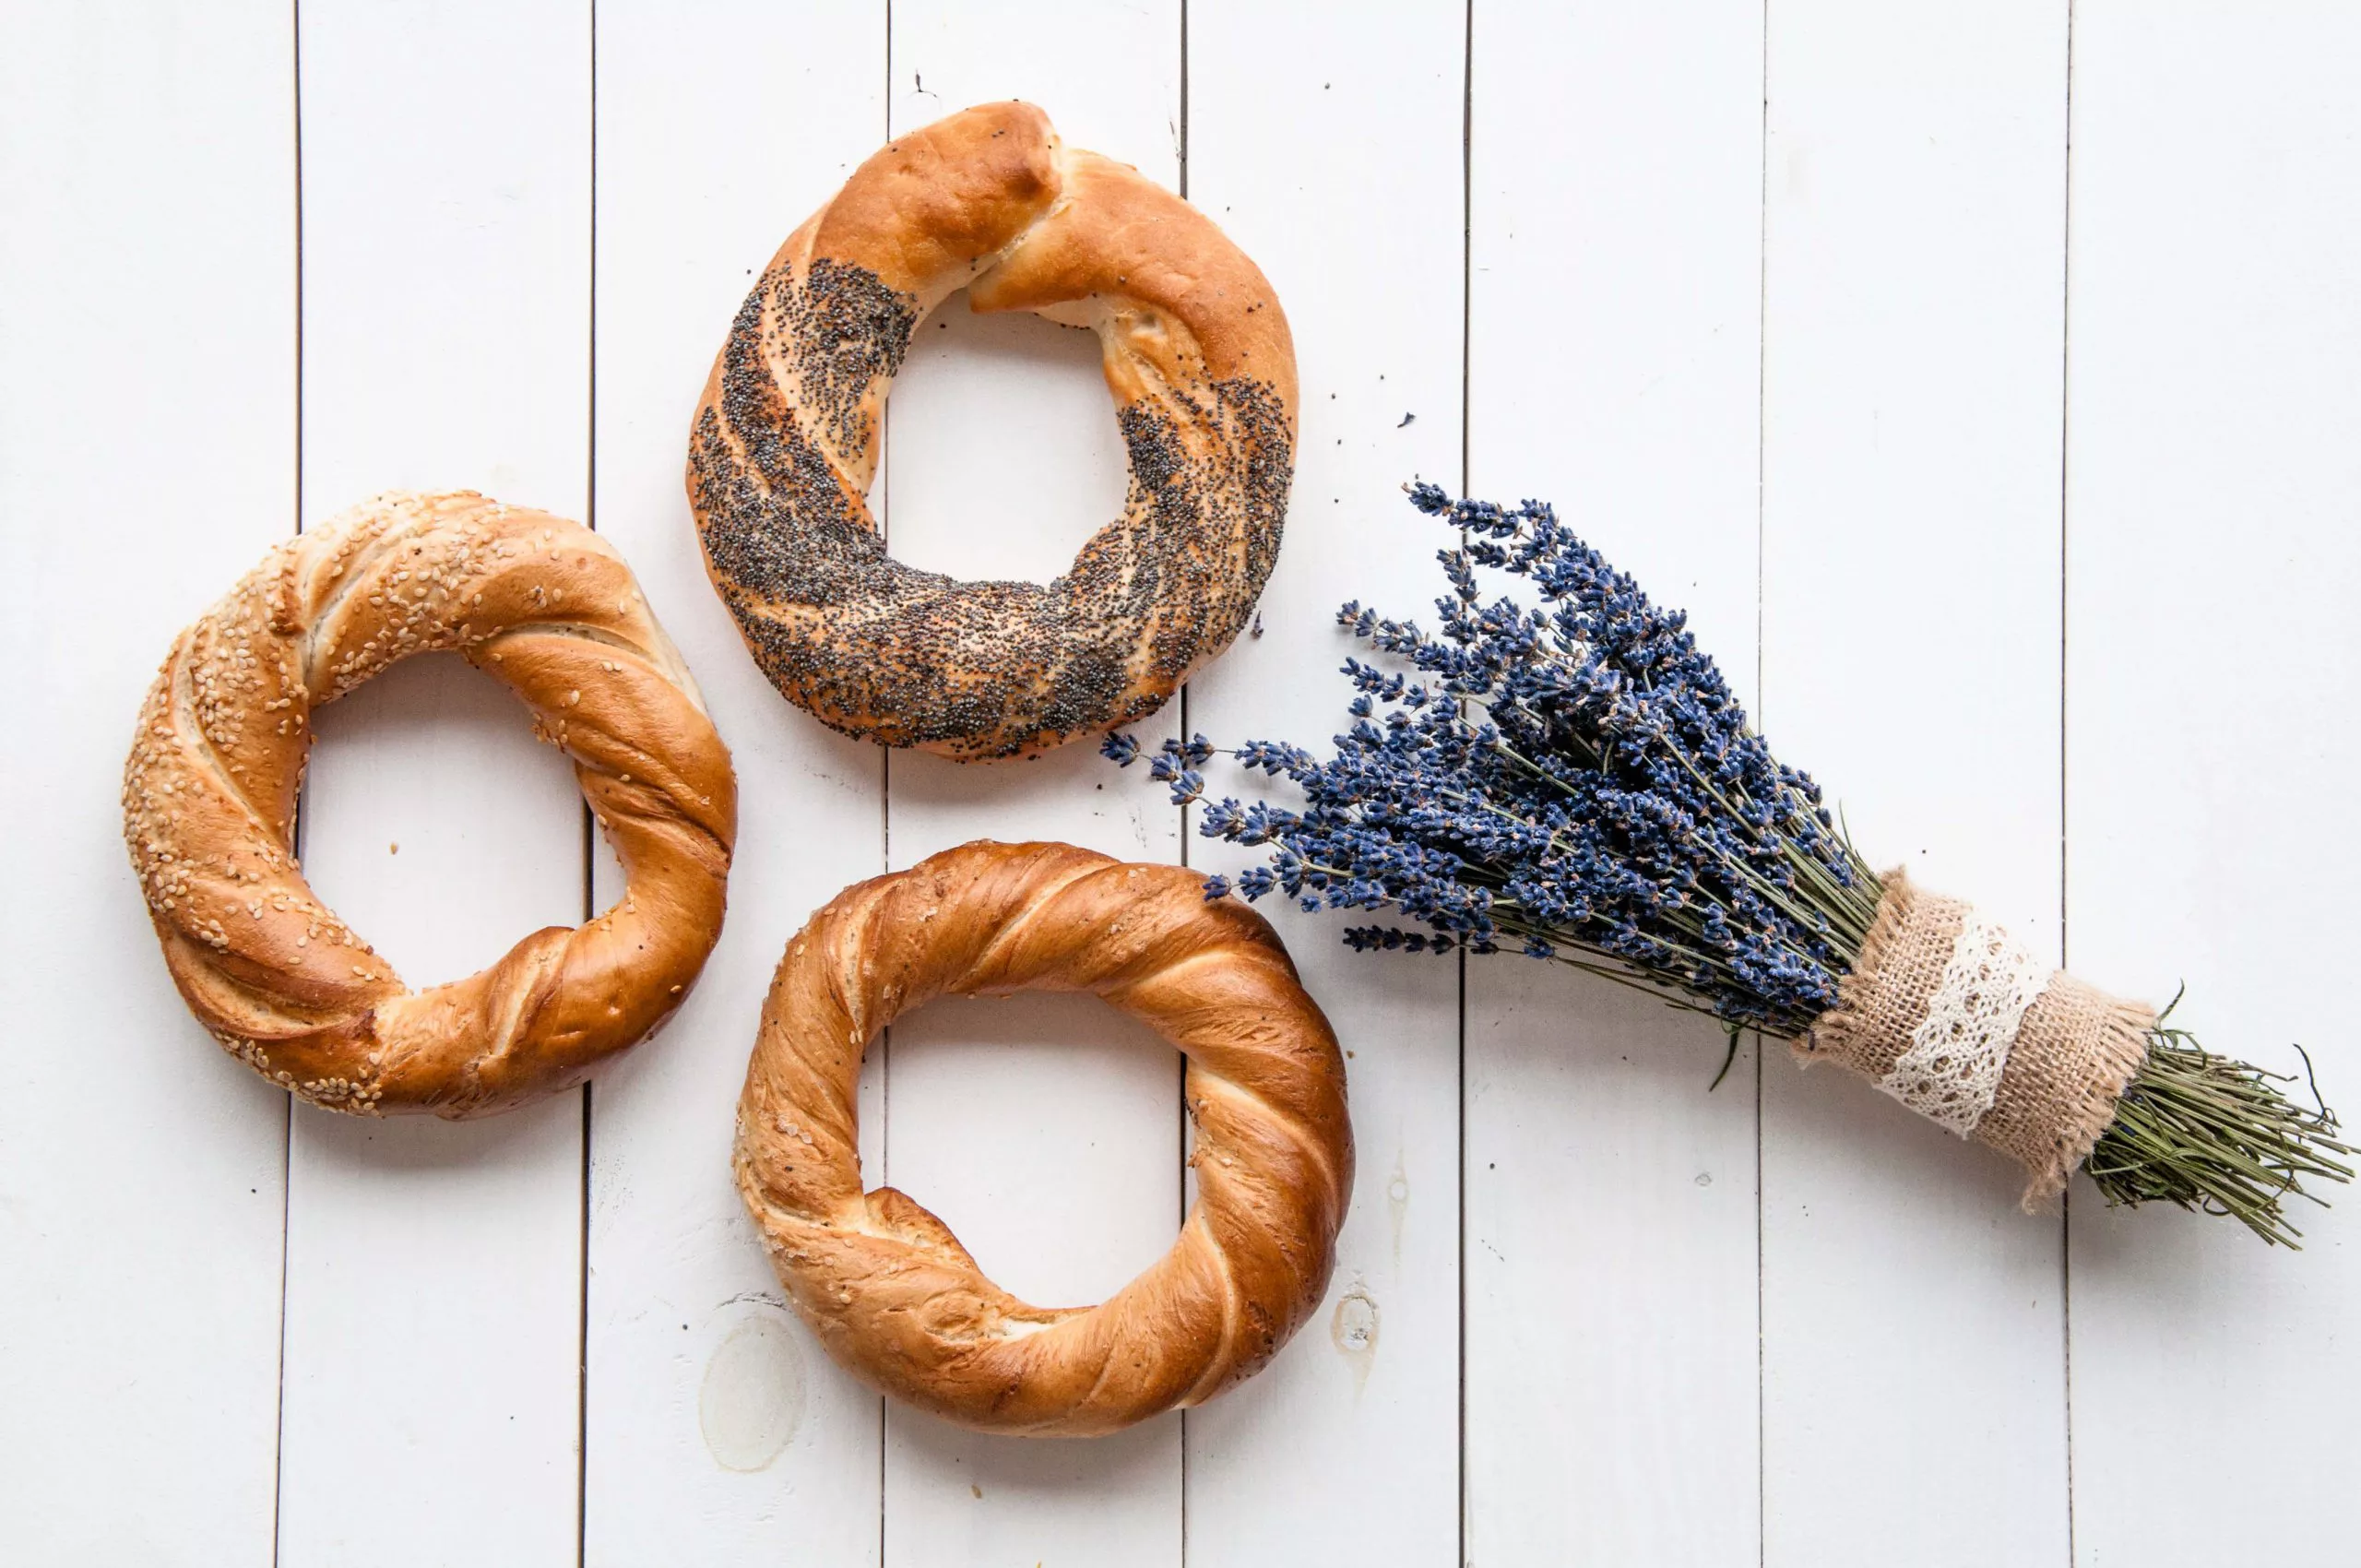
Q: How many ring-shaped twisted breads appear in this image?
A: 3